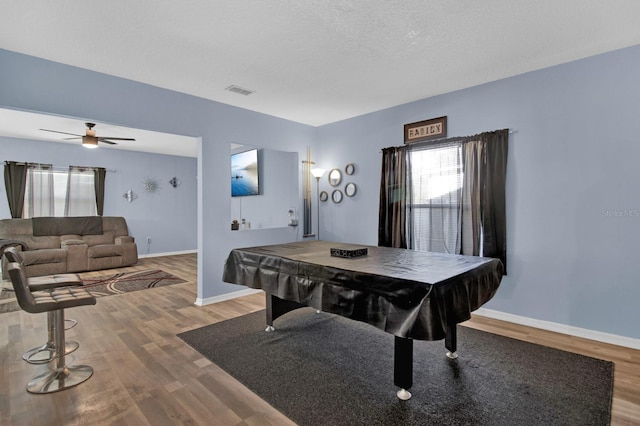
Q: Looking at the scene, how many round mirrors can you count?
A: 5